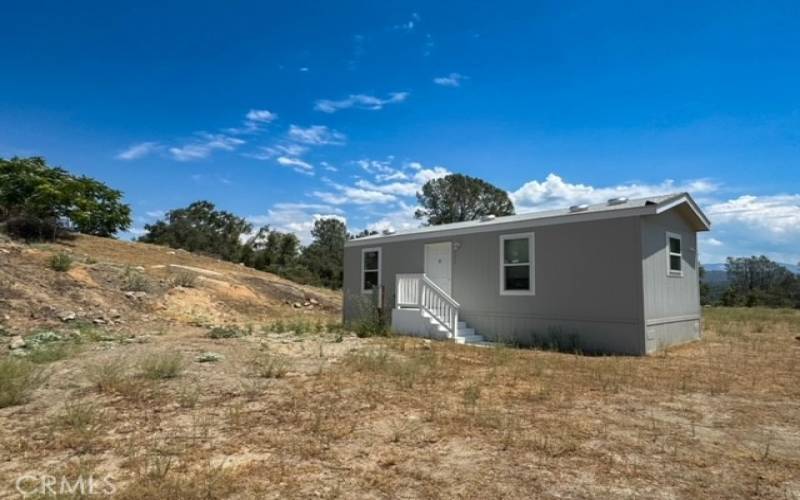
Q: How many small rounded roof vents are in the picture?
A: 4